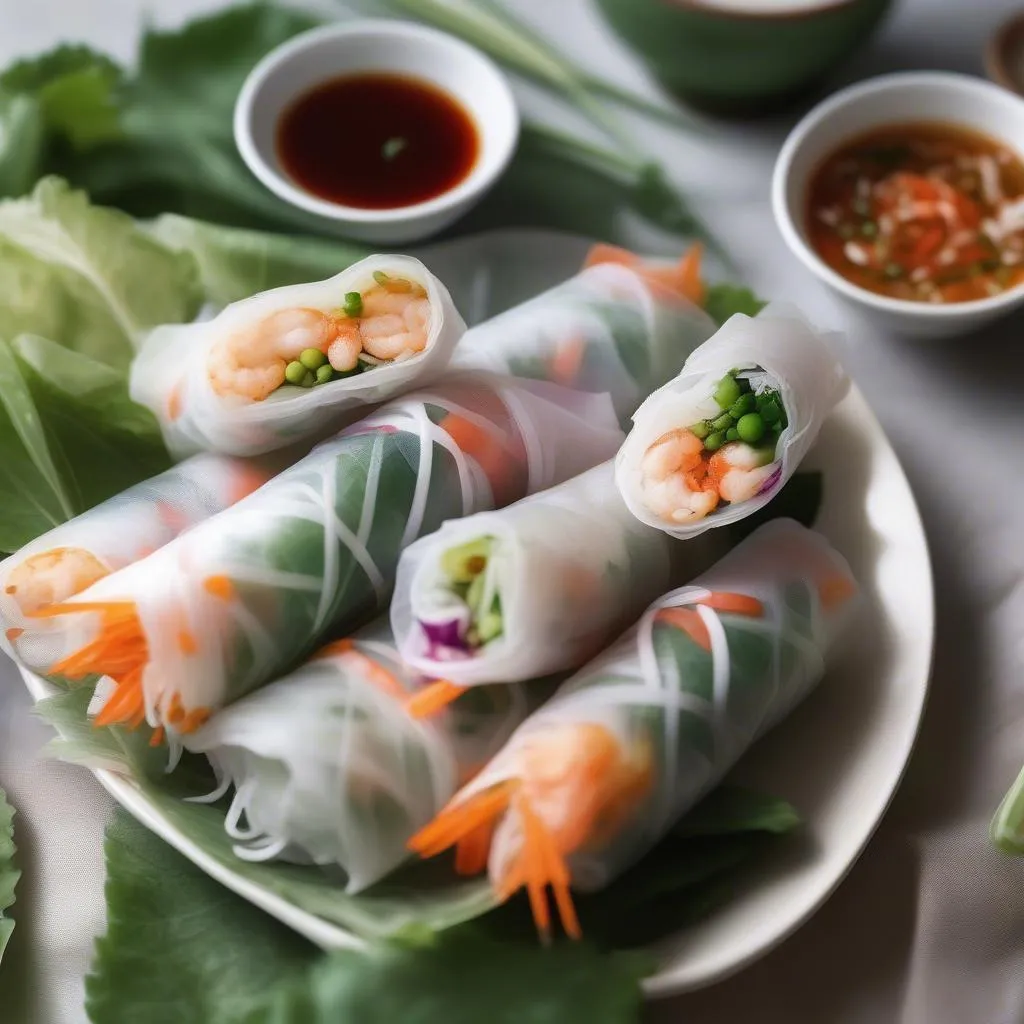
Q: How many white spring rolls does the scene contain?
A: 8